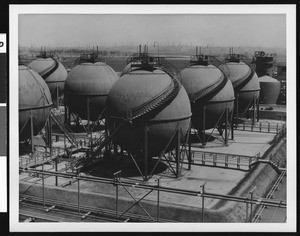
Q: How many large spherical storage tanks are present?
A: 7